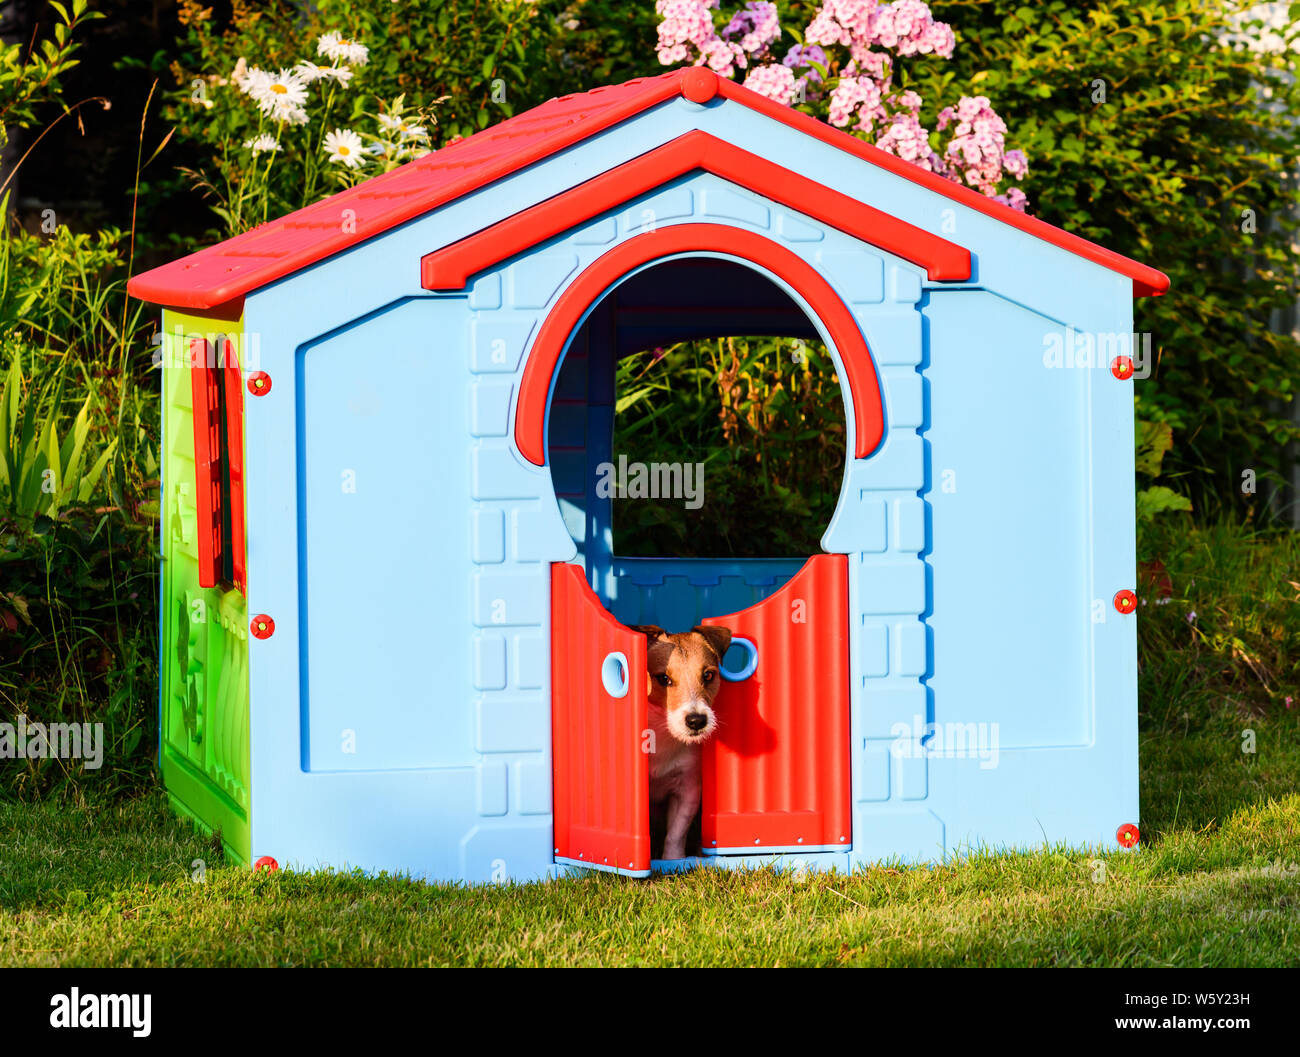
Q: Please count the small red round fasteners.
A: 6